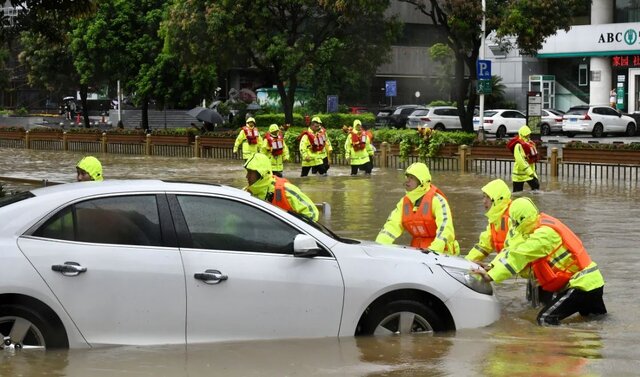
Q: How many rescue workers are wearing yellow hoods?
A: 10